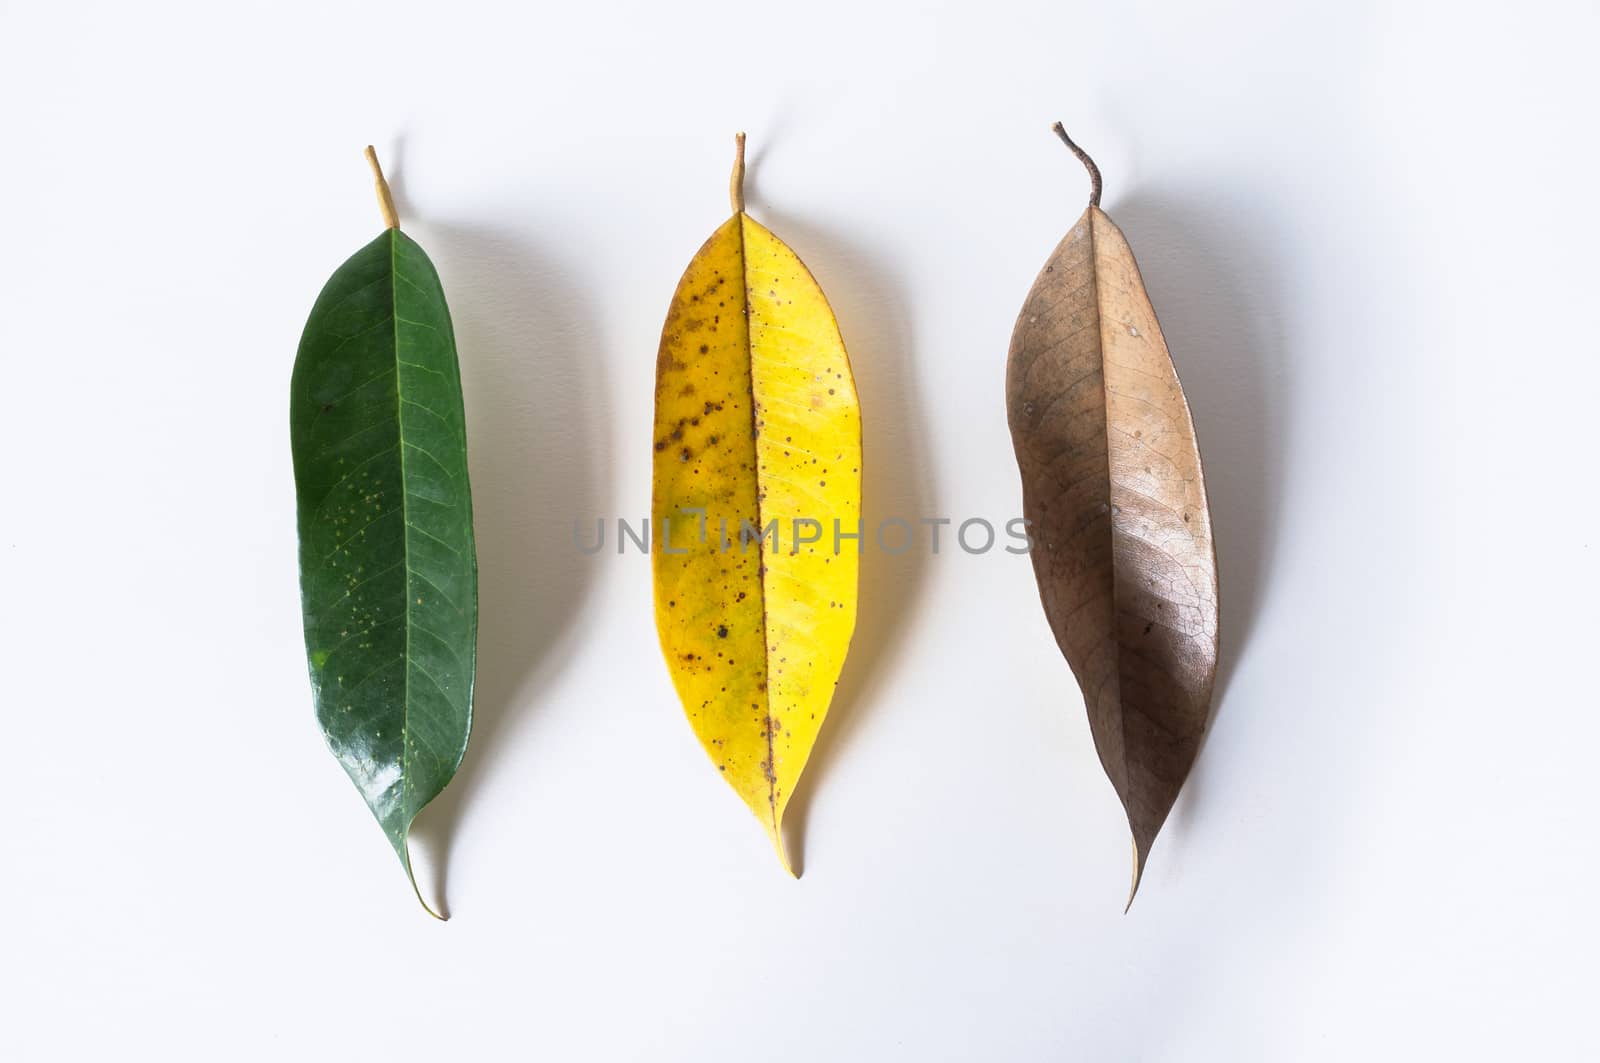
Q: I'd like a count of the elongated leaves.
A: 3